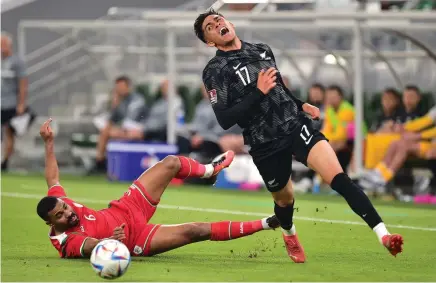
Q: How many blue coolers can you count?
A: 1